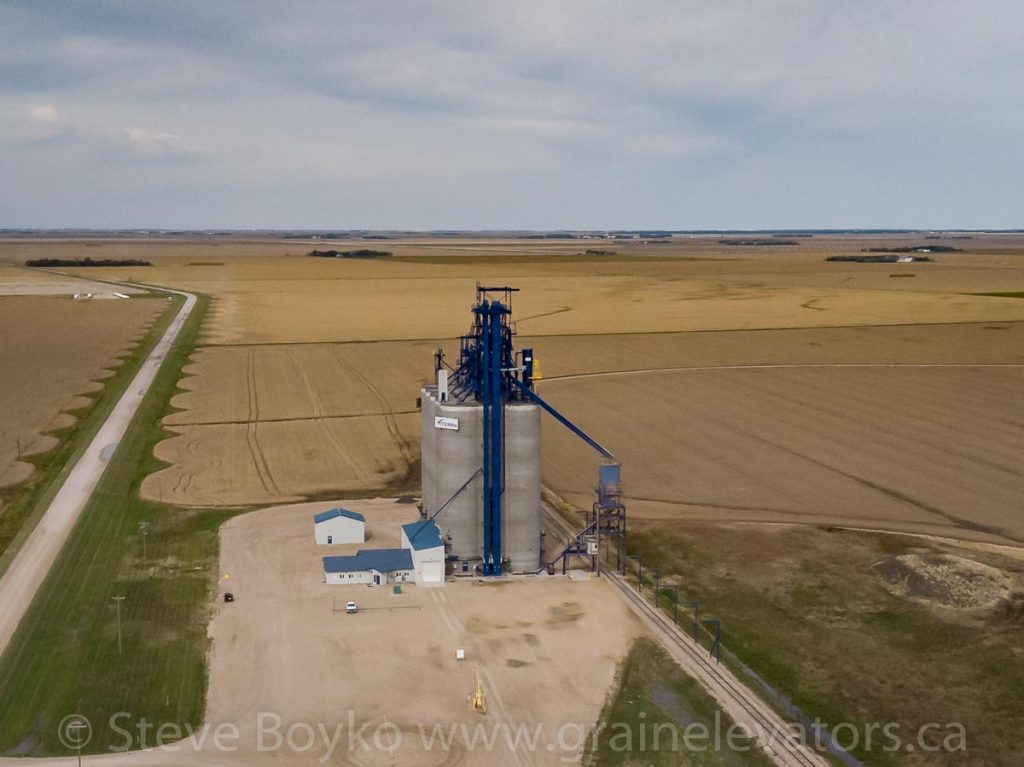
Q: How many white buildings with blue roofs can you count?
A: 3